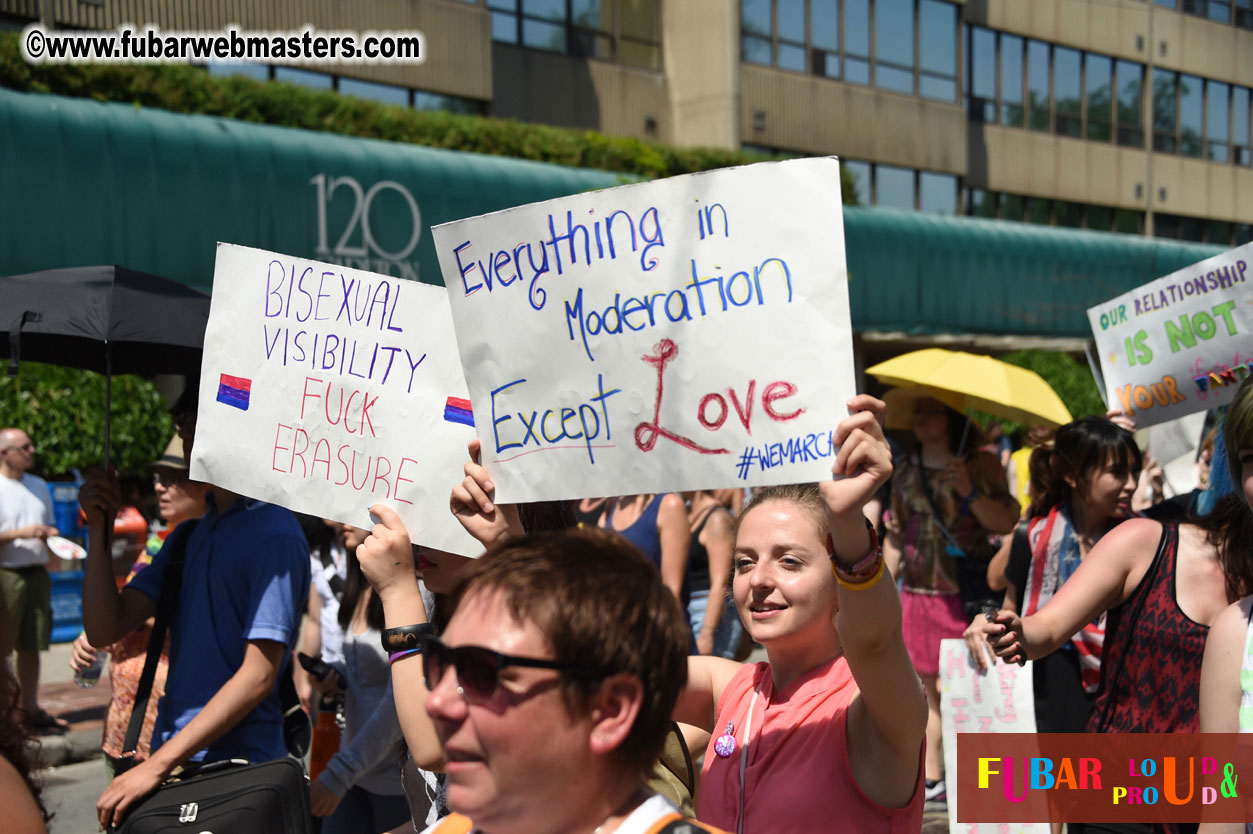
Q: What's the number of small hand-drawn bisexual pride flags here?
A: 2